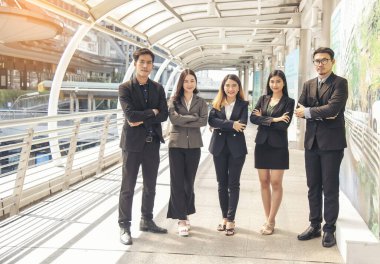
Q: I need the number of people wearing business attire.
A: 5